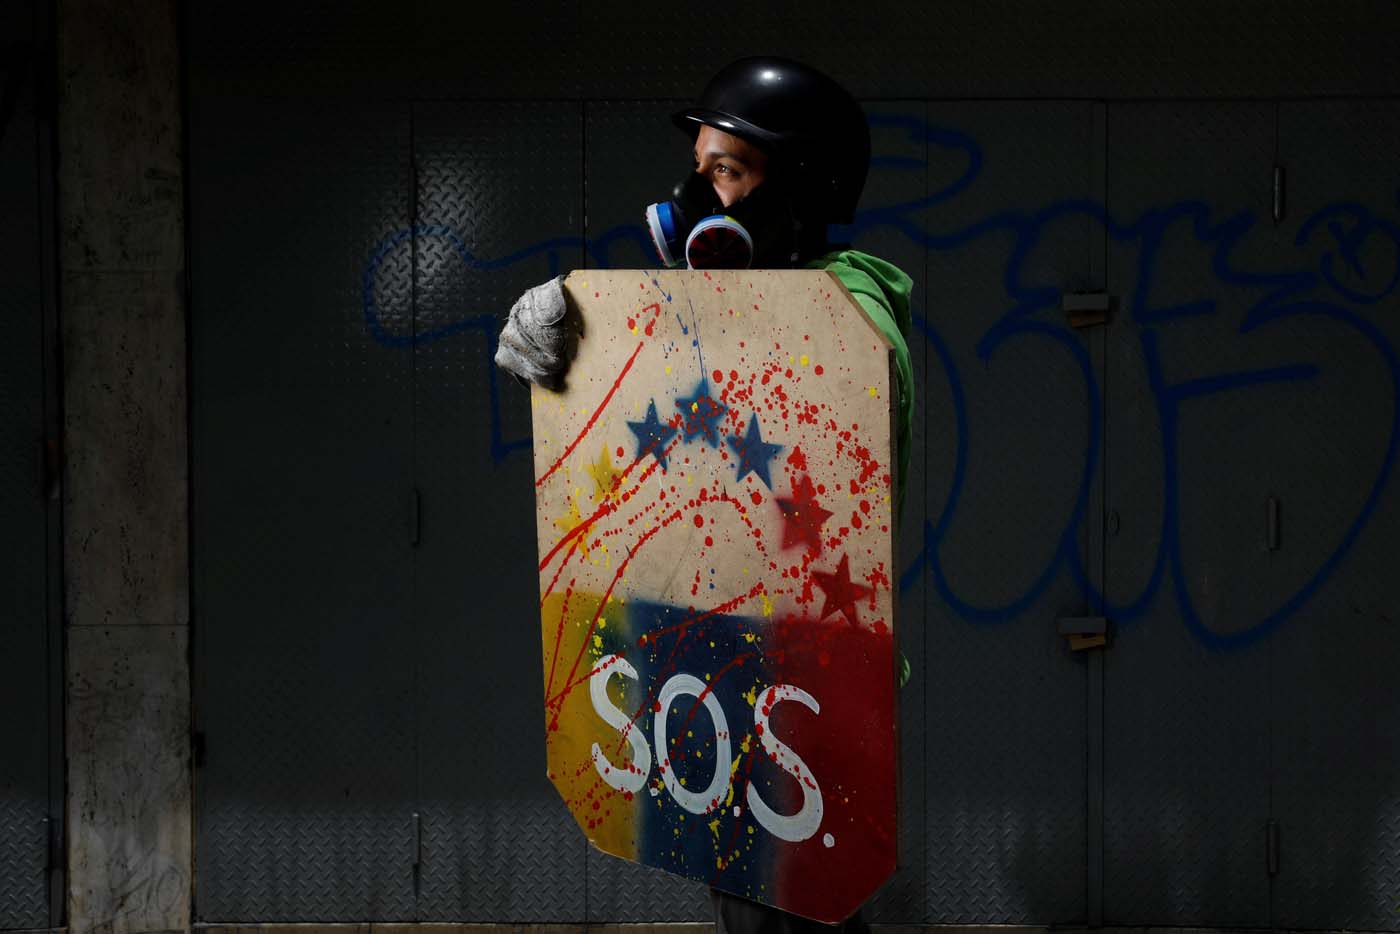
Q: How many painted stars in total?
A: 7